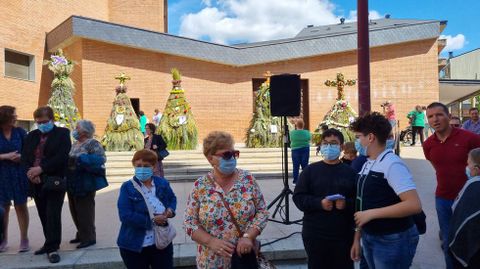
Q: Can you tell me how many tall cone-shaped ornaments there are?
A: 5